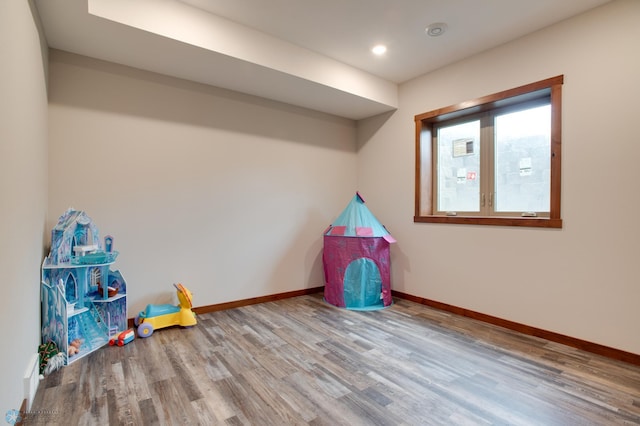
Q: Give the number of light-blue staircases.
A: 1